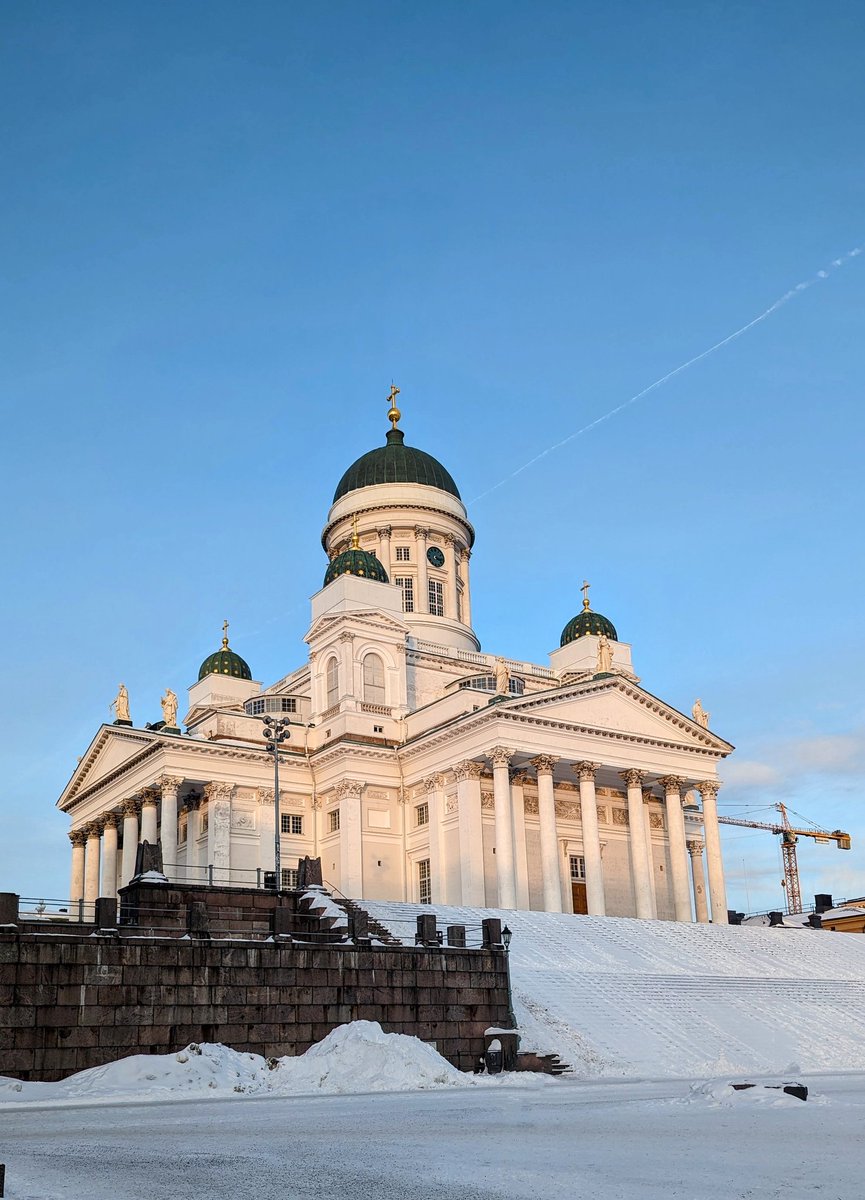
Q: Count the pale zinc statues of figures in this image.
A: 5